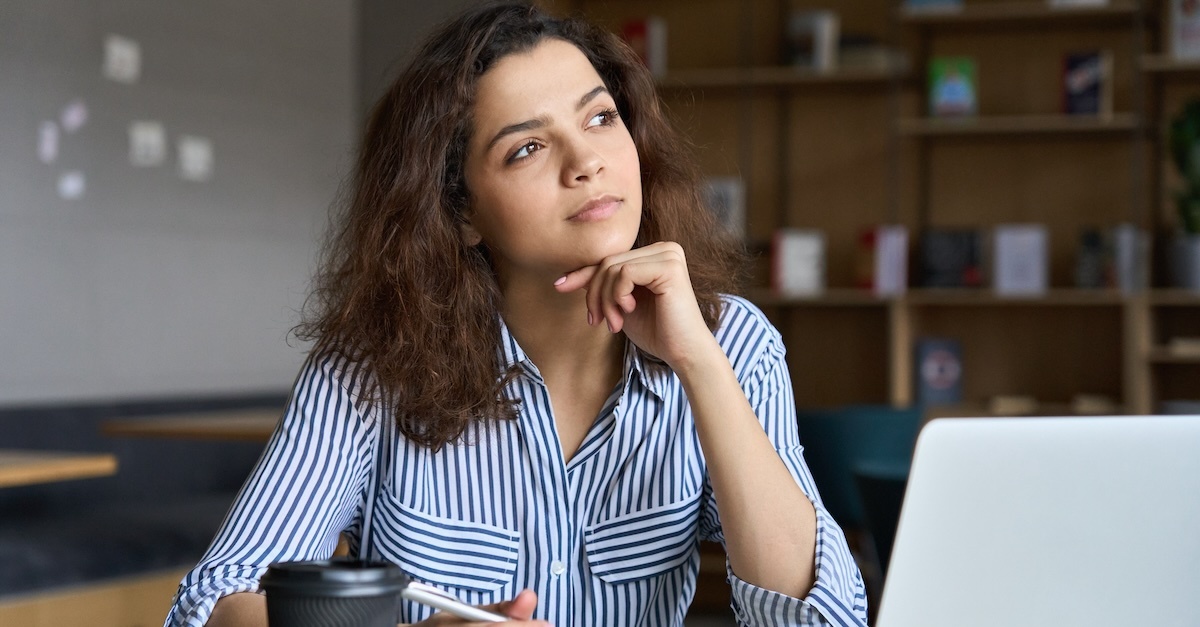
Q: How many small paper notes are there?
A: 6